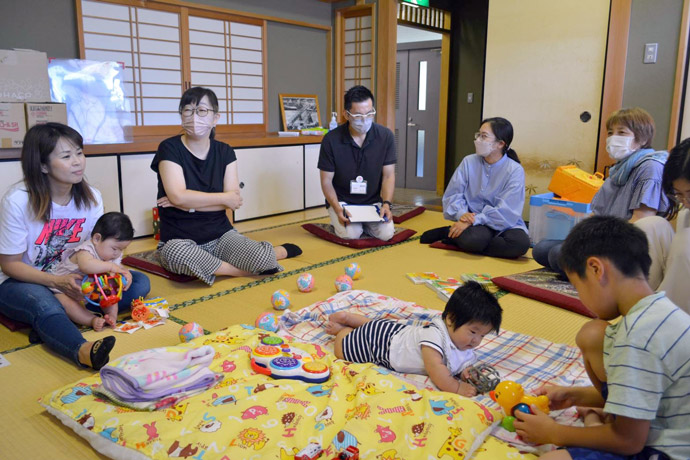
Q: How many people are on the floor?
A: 9